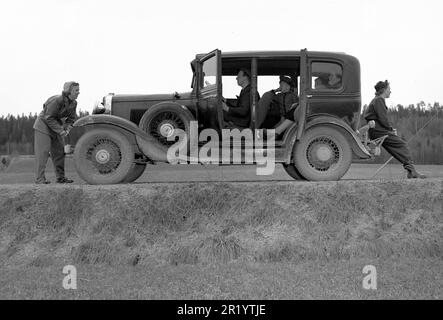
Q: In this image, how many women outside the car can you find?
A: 2